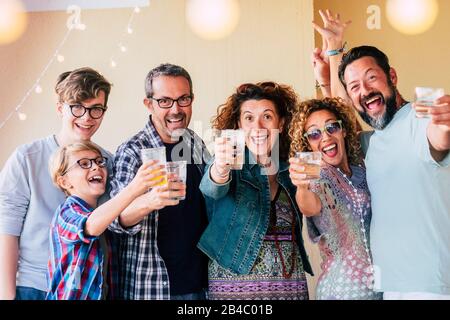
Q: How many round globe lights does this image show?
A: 3